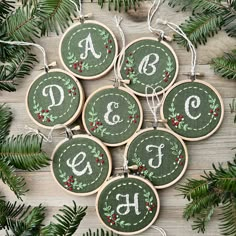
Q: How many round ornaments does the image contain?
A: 8